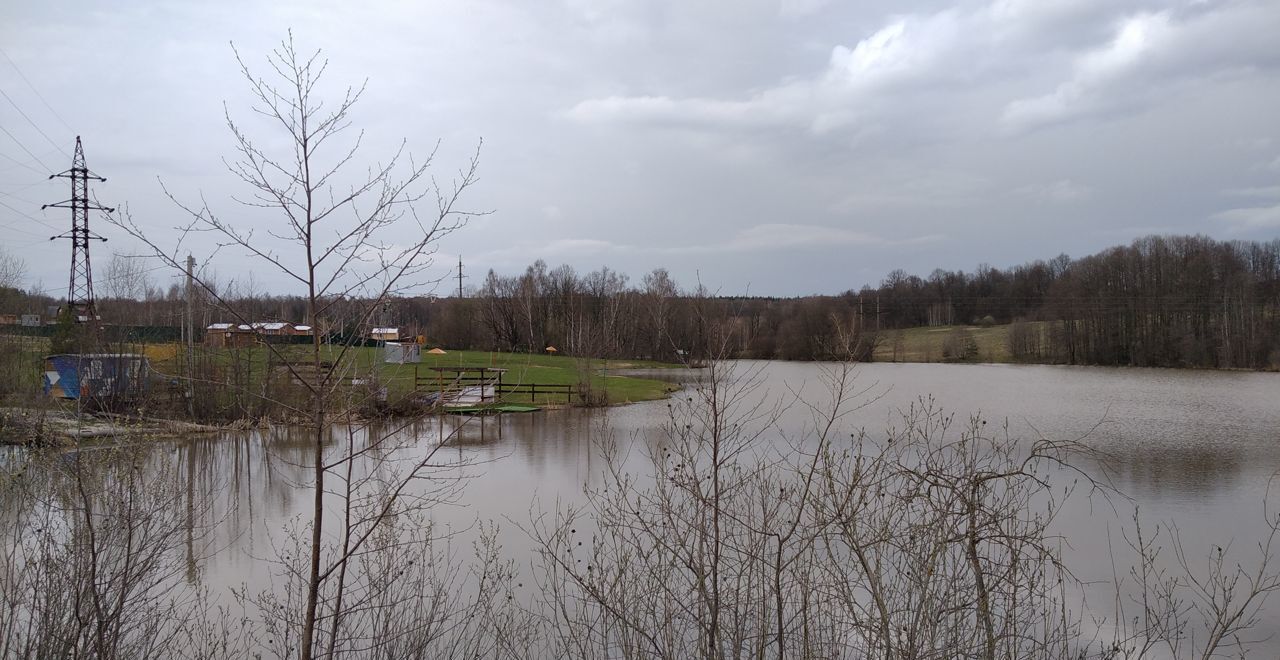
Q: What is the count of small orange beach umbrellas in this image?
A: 2